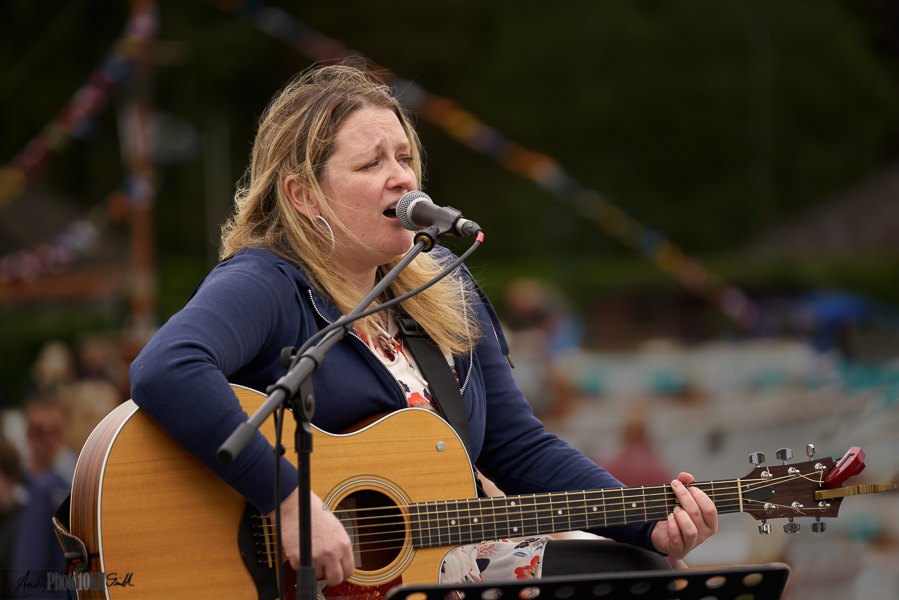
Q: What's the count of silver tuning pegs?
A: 6